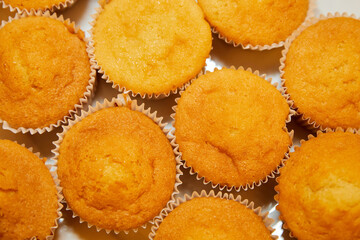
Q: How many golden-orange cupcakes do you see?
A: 10